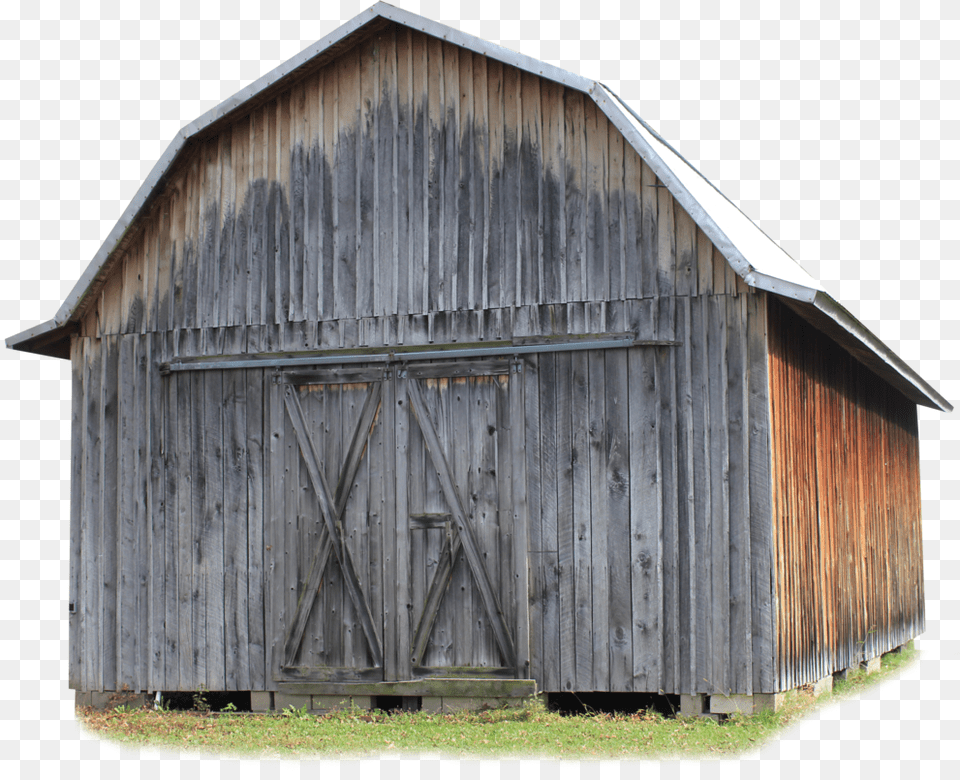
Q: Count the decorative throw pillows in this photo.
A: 0